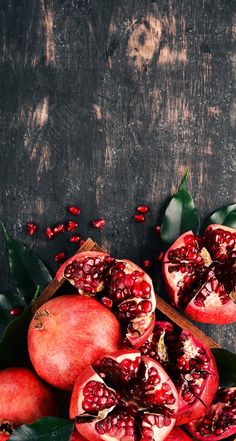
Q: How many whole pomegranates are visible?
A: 2